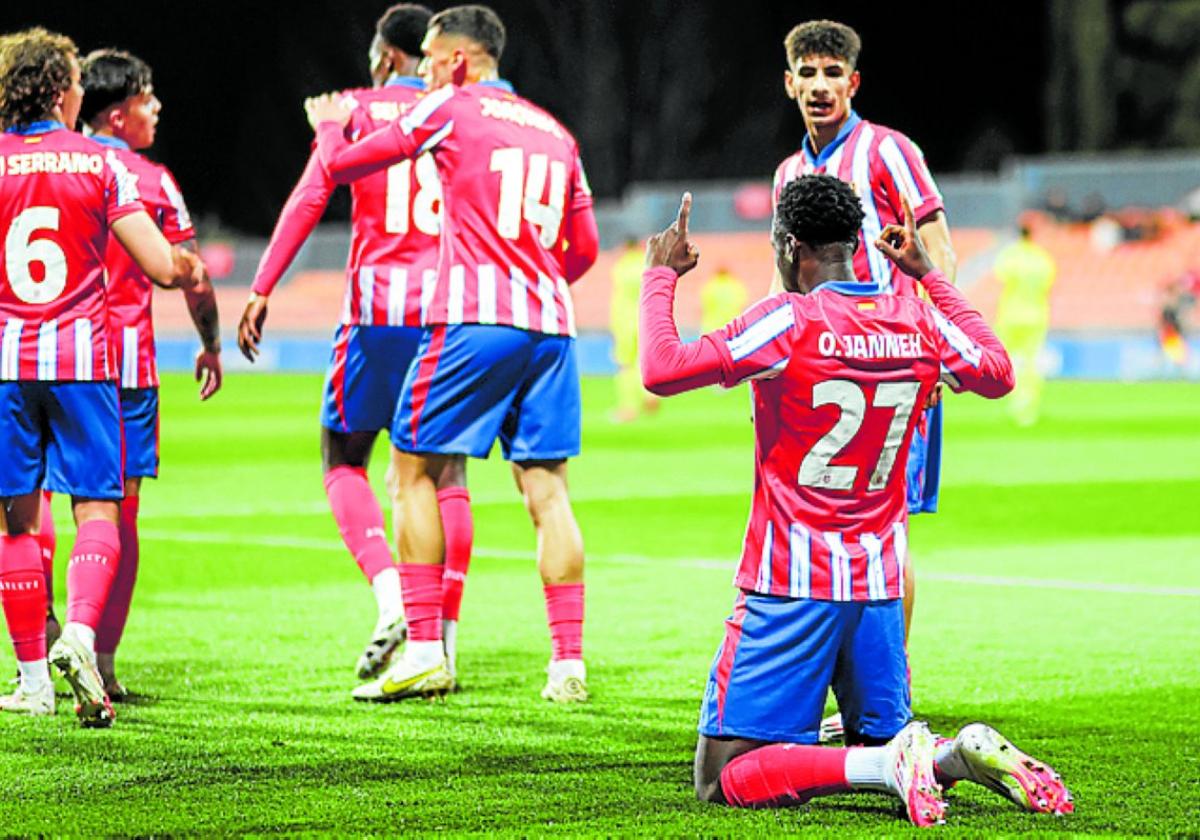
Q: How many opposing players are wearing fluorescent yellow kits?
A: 3